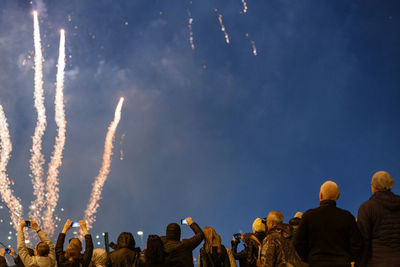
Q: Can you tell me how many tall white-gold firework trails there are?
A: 4